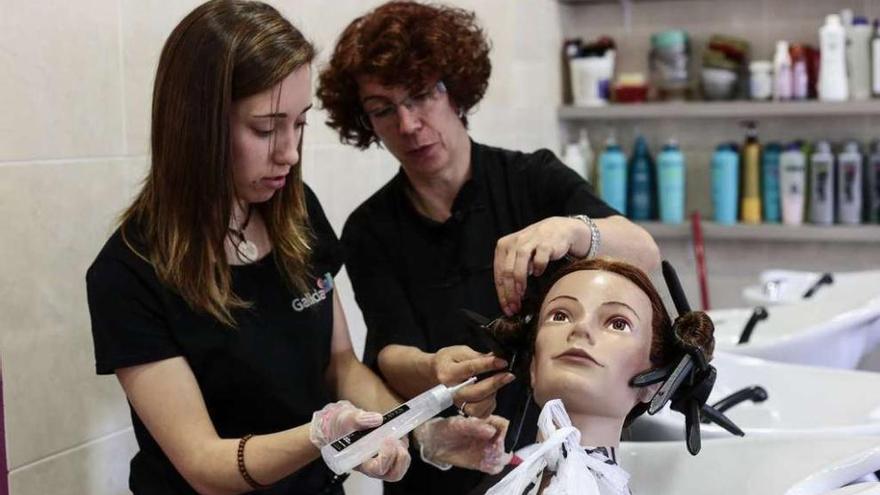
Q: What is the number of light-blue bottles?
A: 3